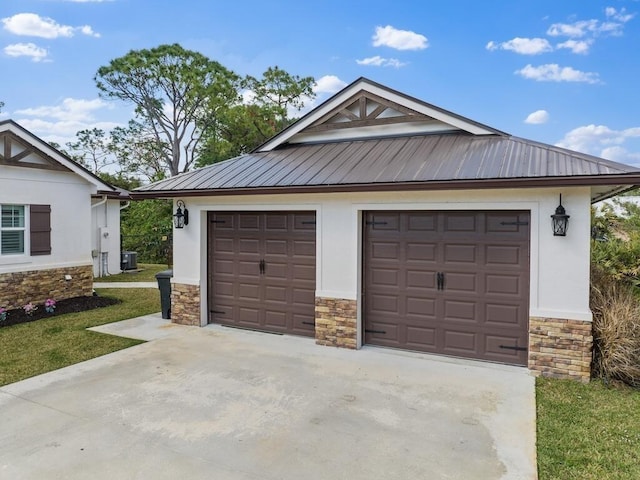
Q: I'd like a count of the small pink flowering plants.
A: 3